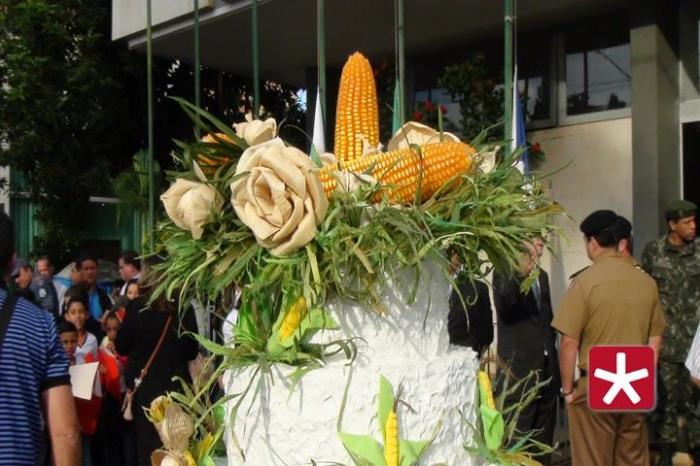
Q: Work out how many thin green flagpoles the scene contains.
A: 6